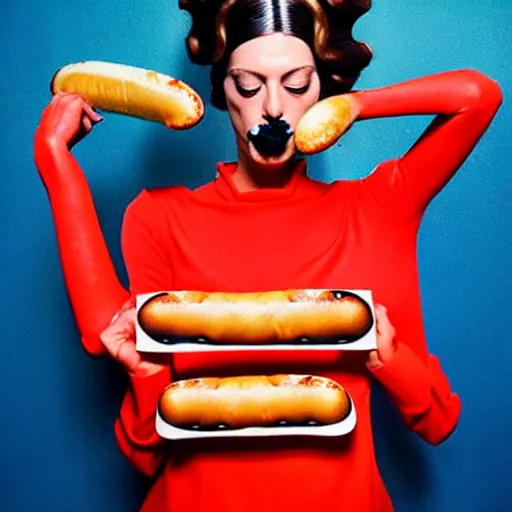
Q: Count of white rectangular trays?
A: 2